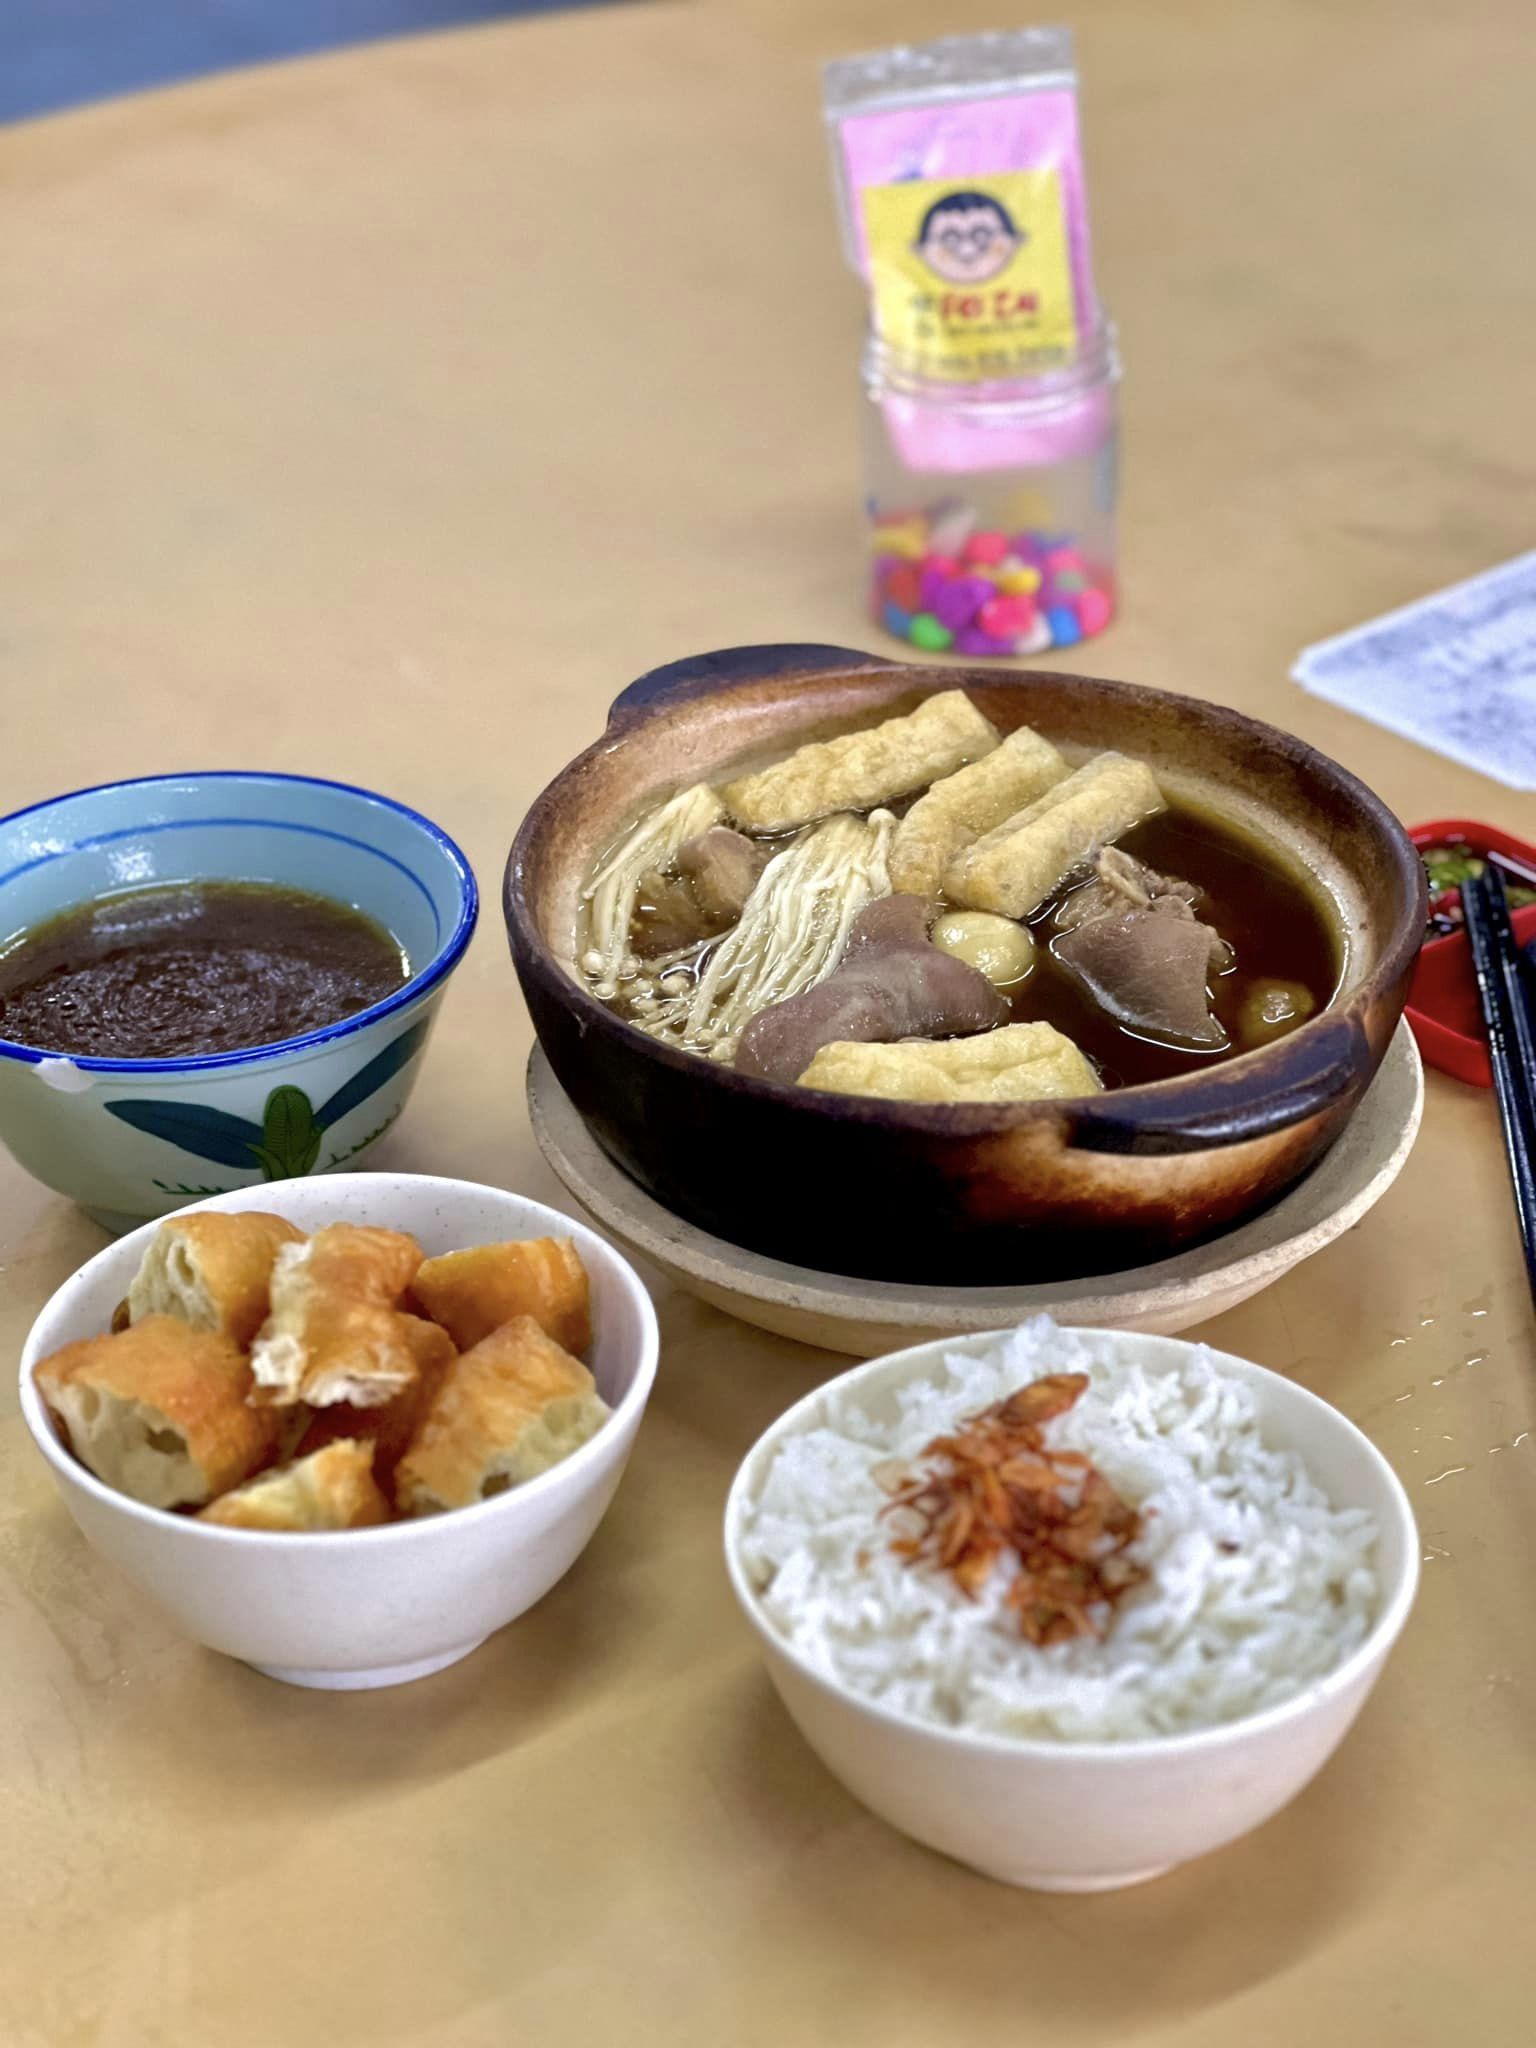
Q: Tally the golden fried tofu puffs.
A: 4